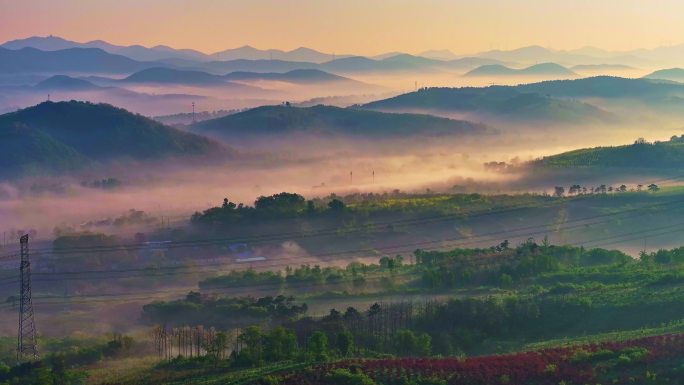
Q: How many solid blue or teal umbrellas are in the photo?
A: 0